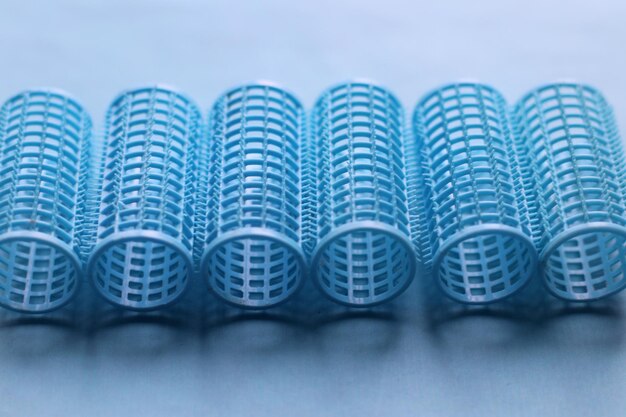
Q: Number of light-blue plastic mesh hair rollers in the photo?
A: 6